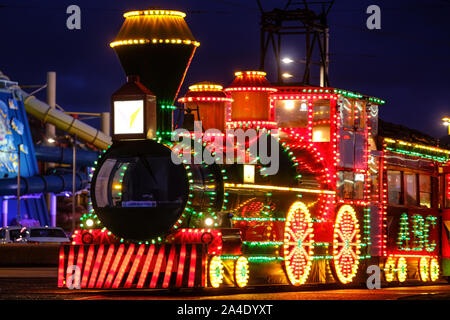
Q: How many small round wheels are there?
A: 6